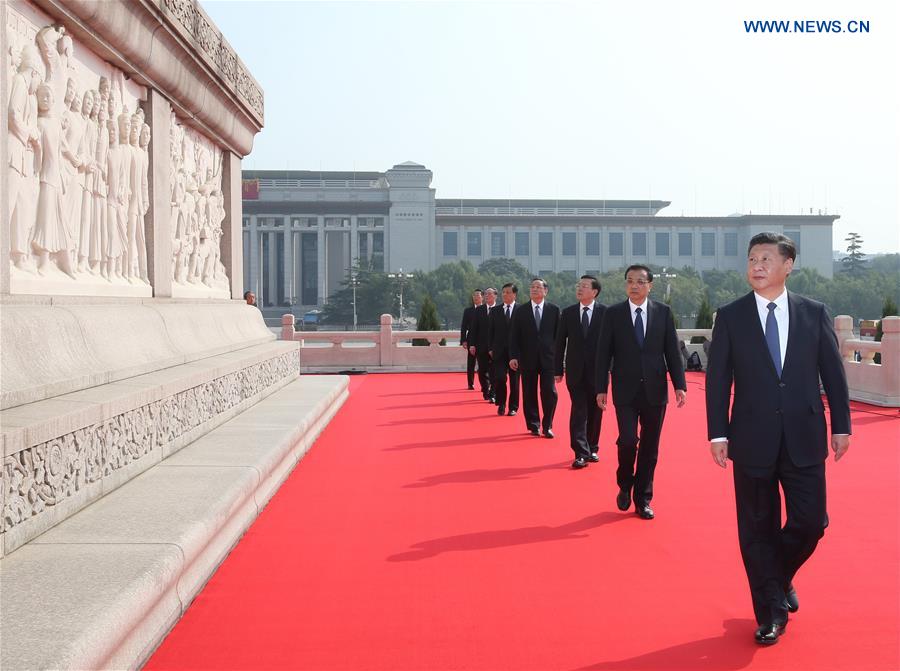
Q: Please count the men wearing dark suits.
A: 7